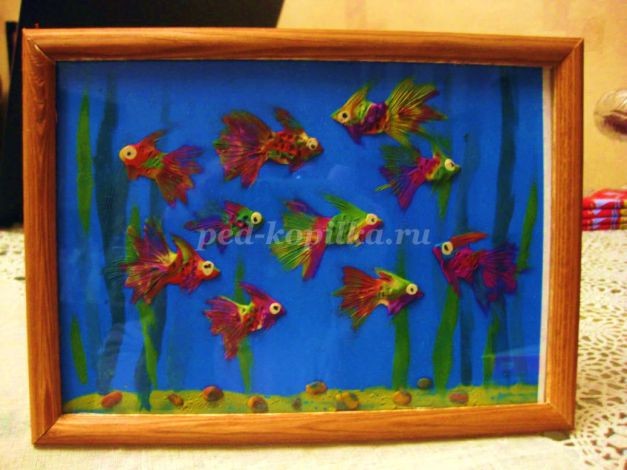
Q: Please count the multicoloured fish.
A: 10